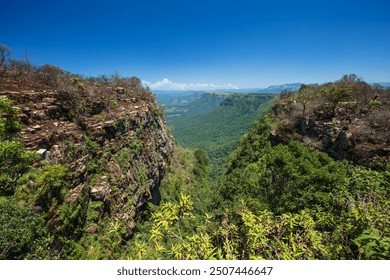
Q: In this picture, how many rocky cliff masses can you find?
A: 2